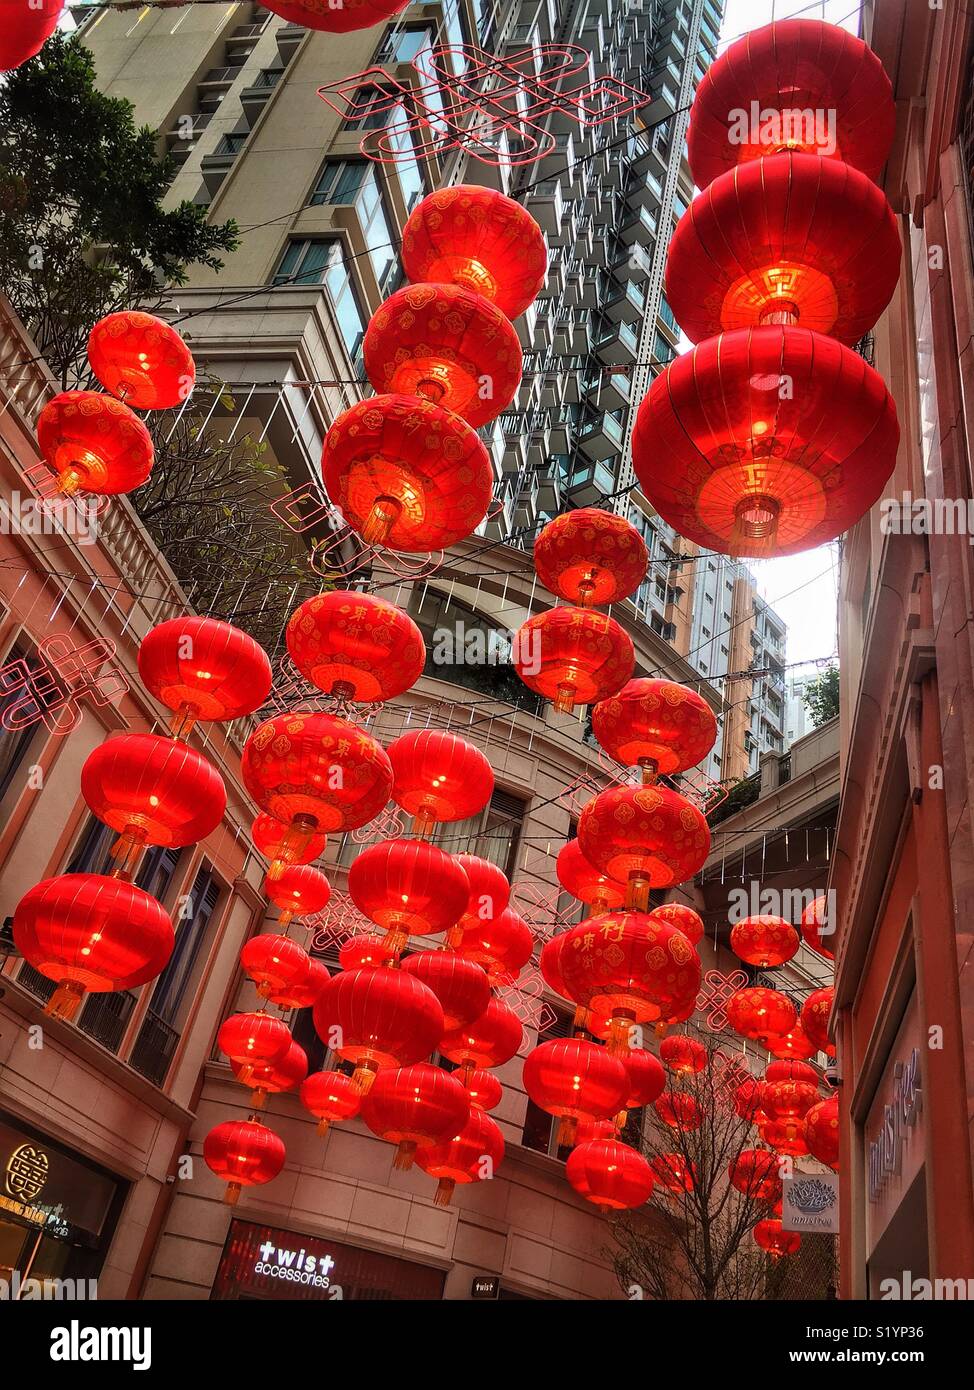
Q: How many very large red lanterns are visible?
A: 3